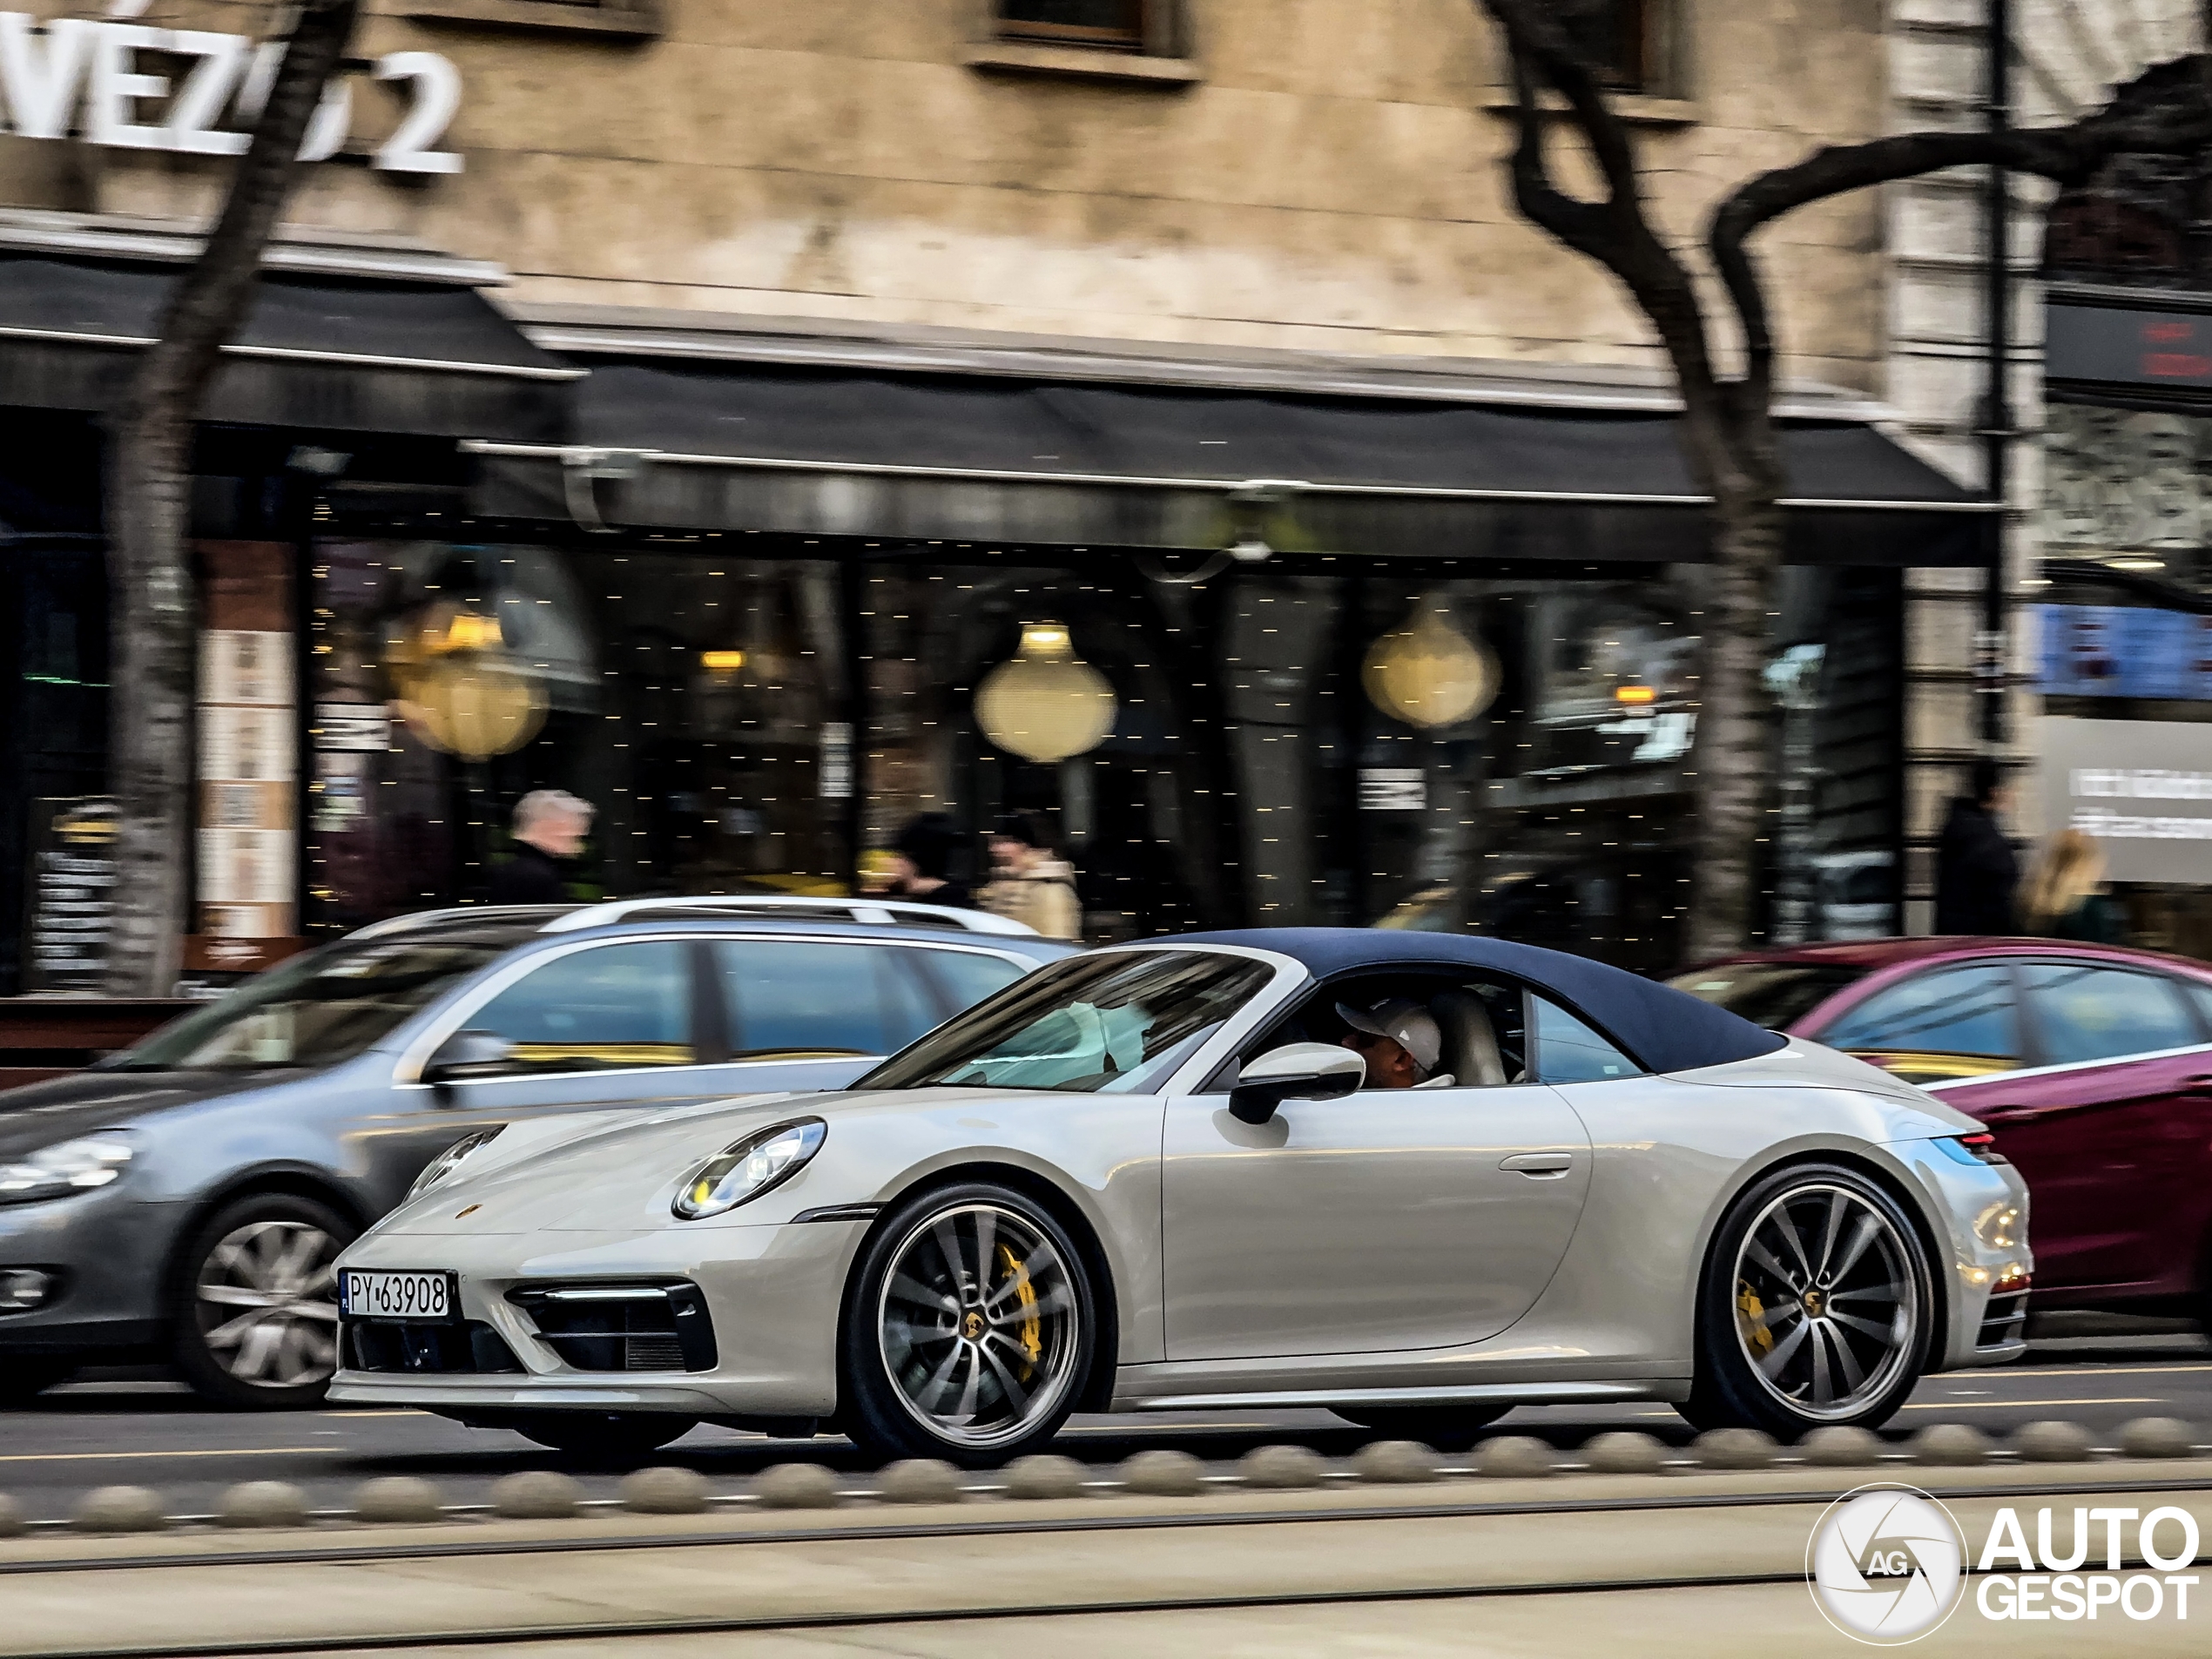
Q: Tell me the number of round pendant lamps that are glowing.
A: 3